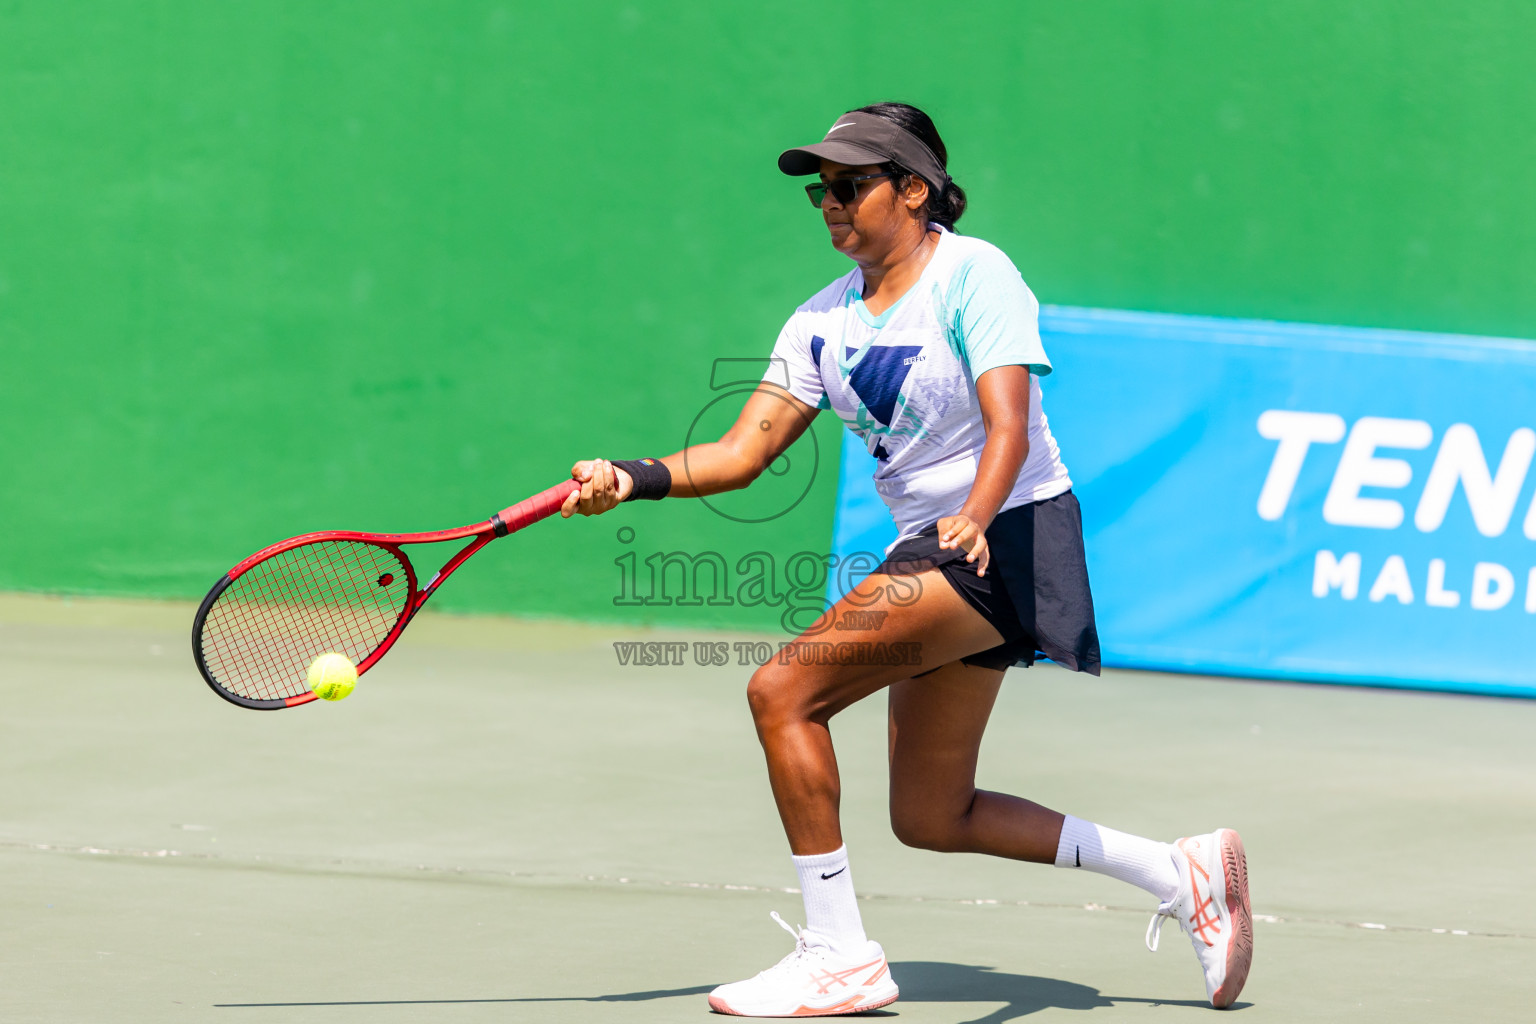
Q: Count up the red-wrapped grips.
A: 1